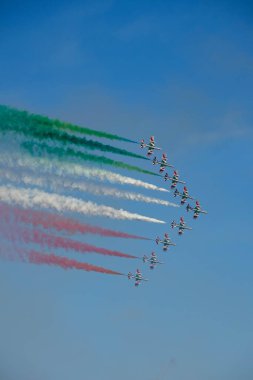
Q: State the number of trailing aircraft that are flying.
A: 9